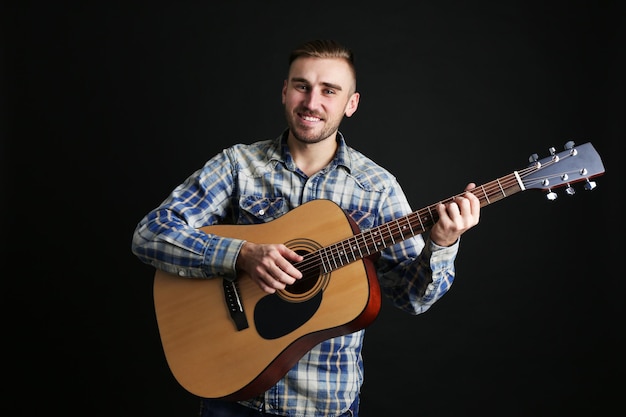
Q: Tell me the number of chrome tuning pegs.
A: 6